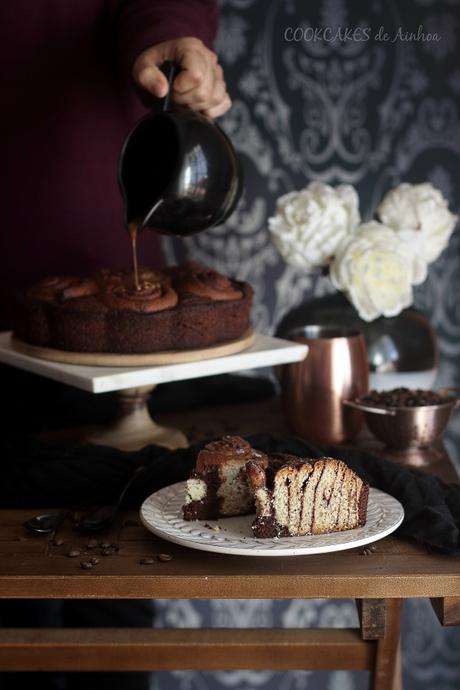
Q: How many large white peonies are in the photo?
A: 3